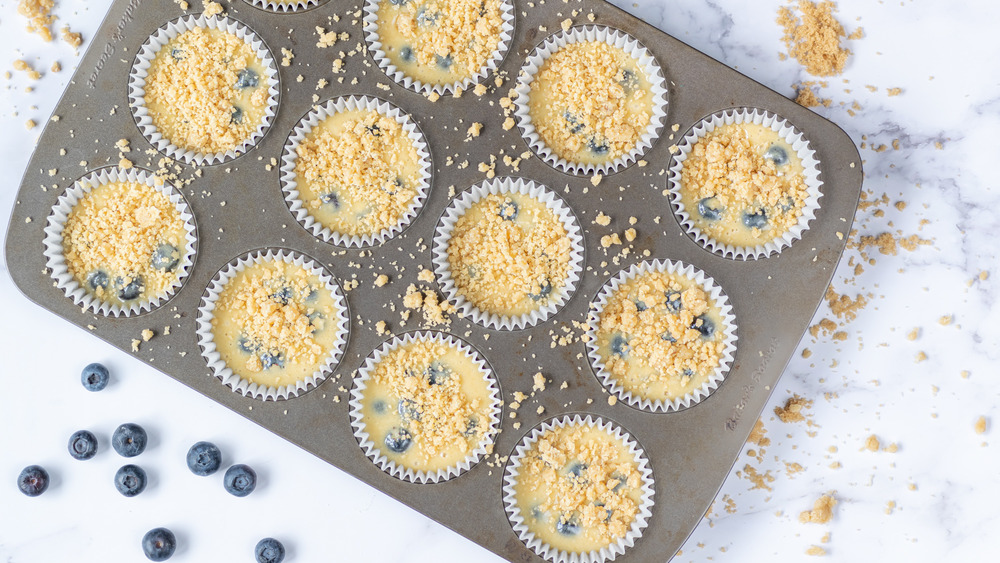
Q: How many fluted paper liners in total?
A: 12